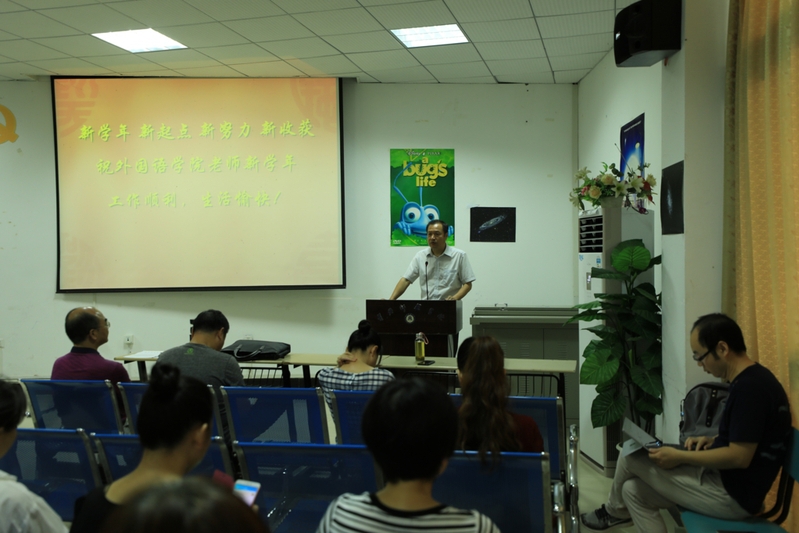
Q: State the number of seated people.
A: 9